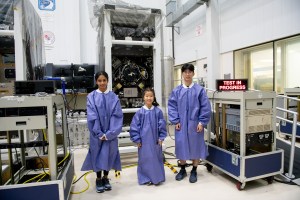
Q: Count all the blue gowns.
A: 3